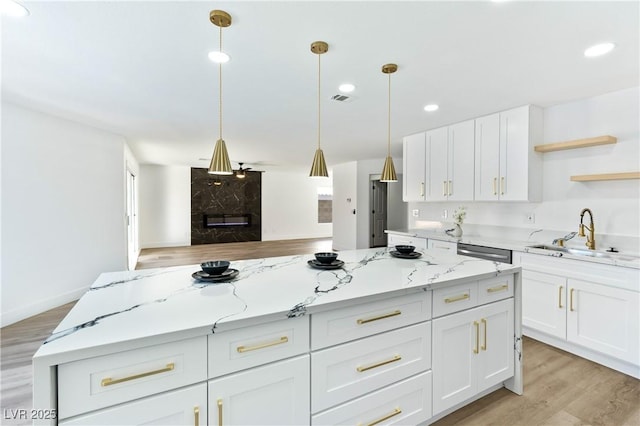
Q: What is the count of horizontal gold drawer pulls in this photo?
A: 7